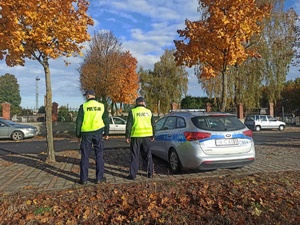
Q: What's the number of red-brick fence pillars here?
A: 6